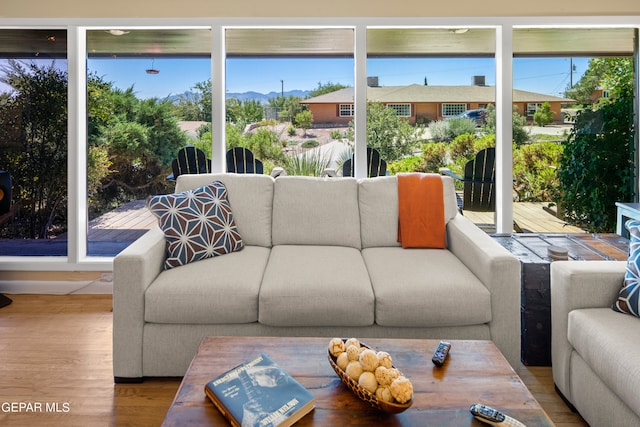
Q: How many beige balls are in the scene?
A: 13